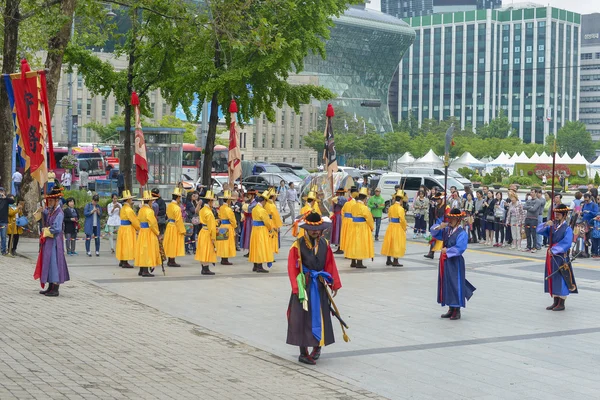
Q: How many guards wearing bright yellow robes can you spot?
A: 12